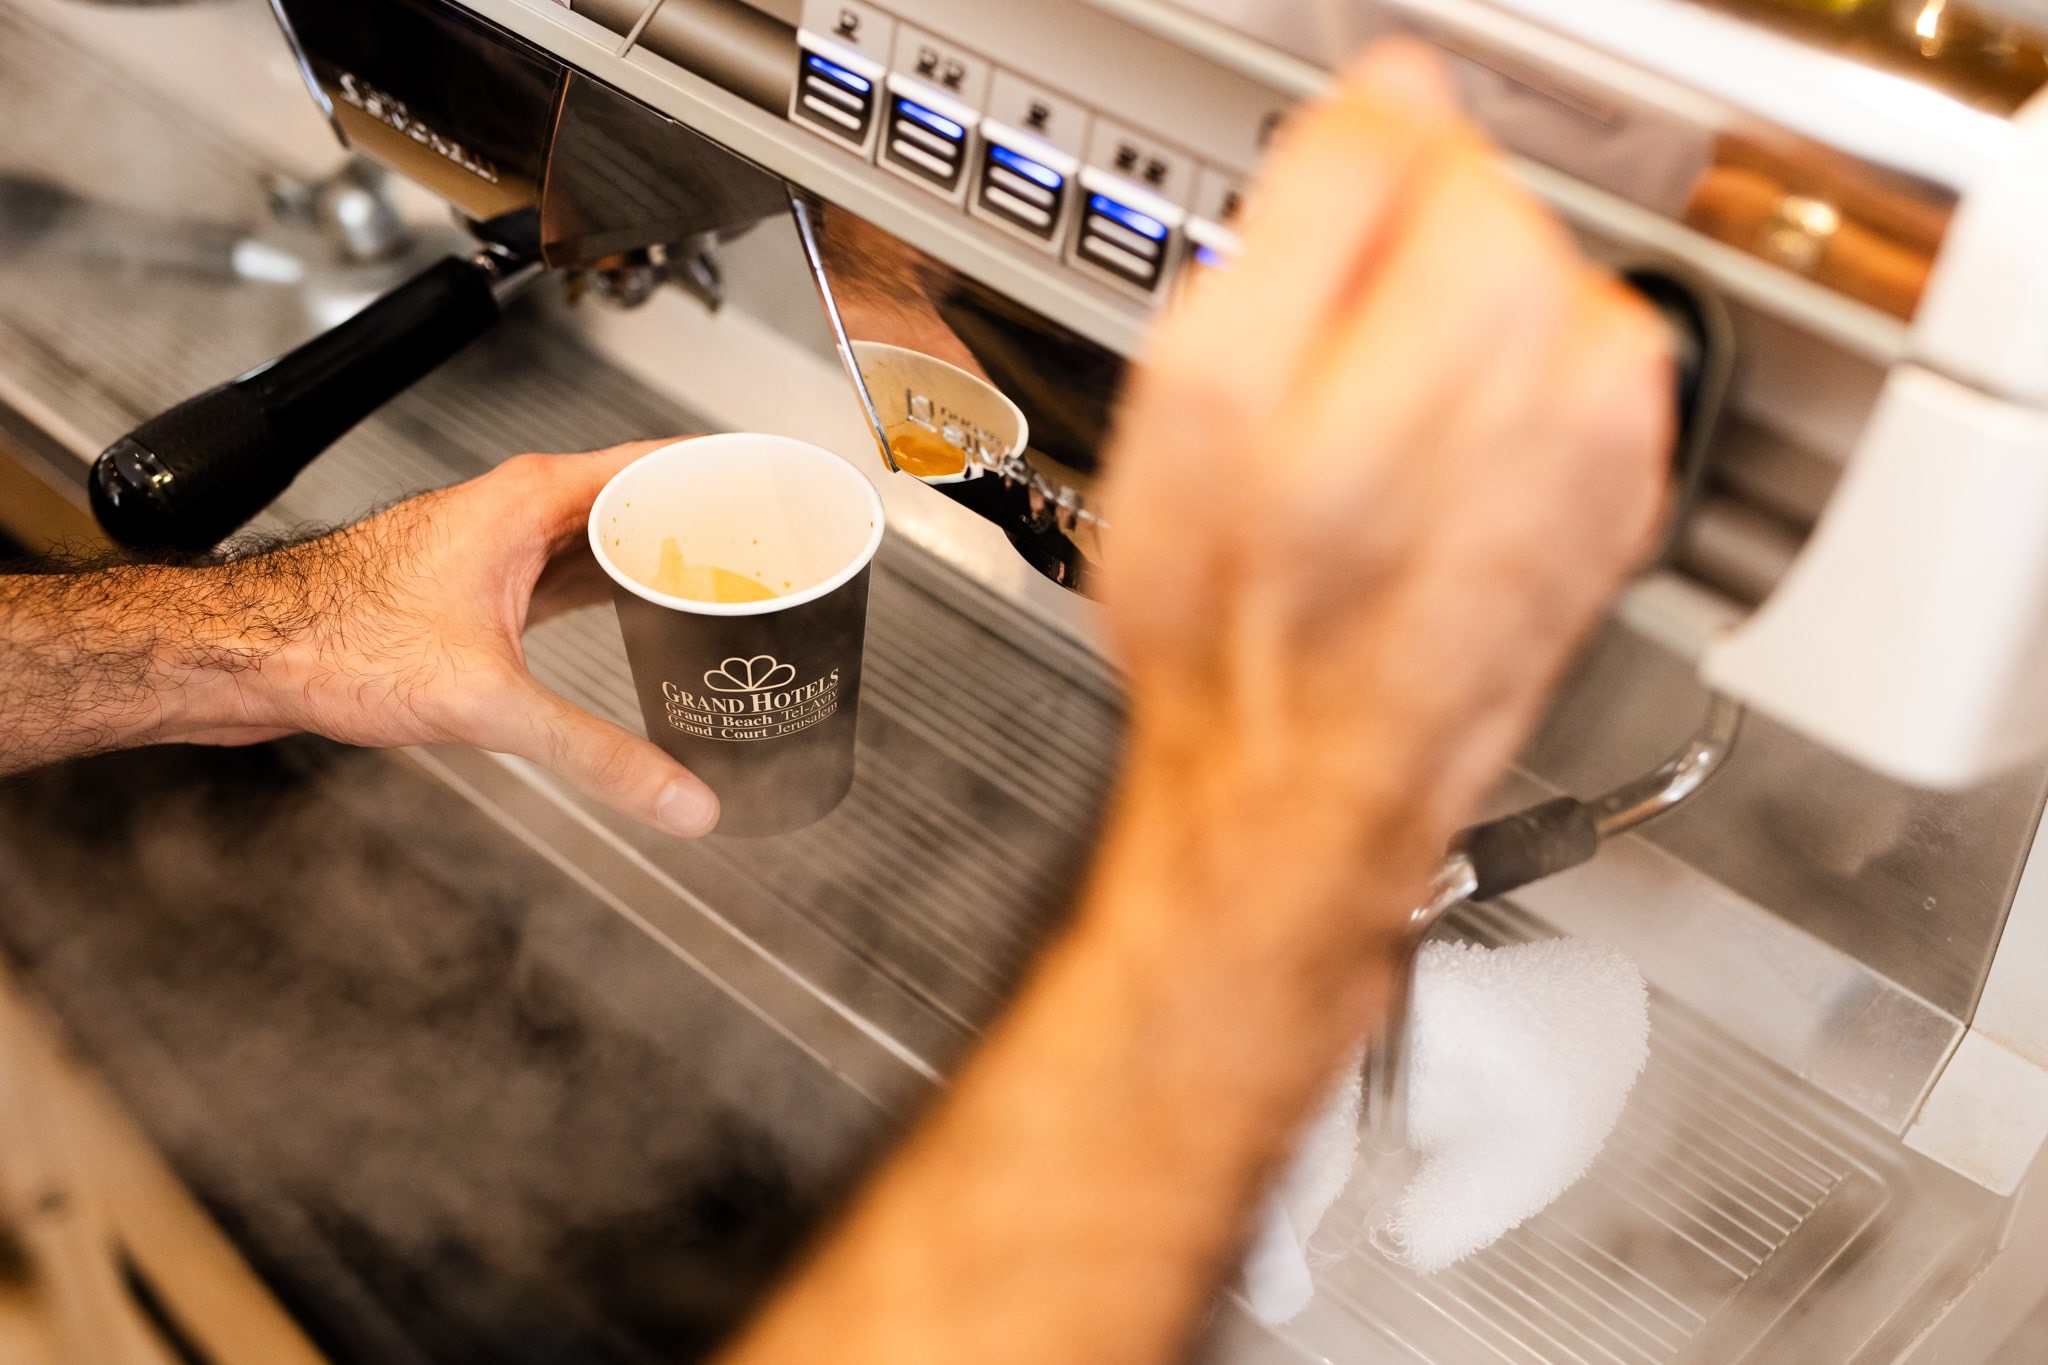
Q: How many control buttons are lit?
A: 5